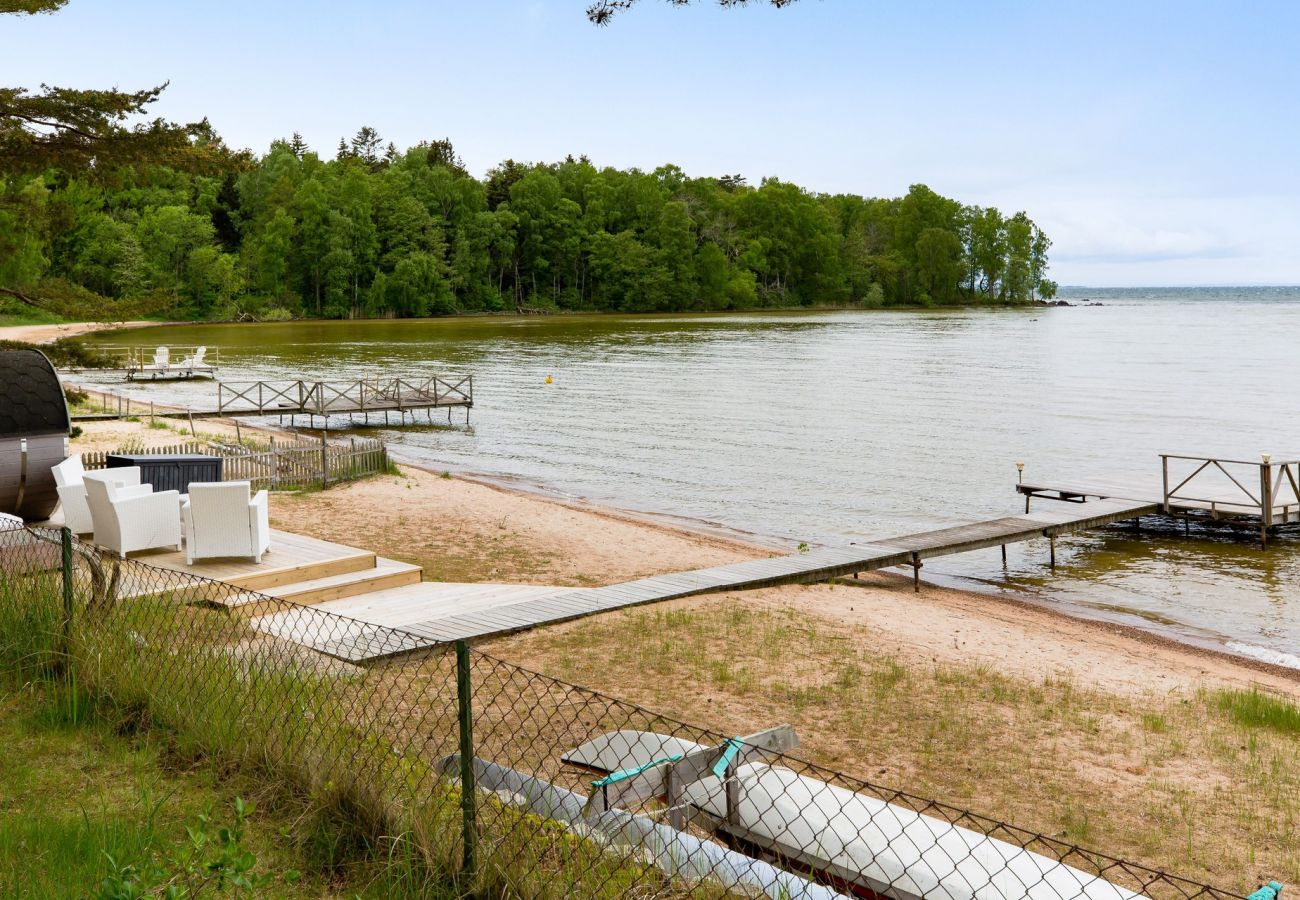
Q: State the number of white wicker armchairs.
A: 3